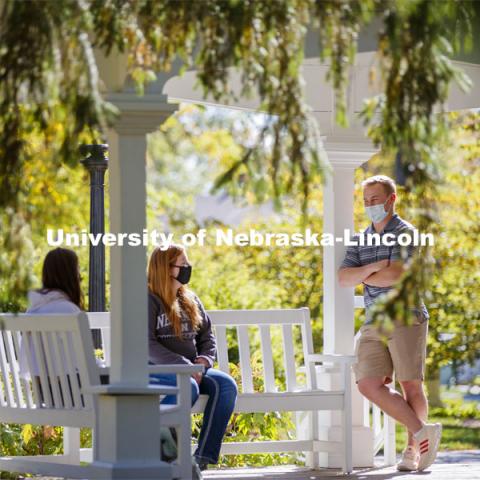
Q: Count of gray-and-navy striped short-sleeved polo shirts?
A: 1